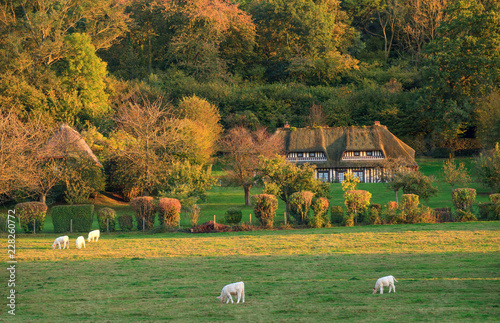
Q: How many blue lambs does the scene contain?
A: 0